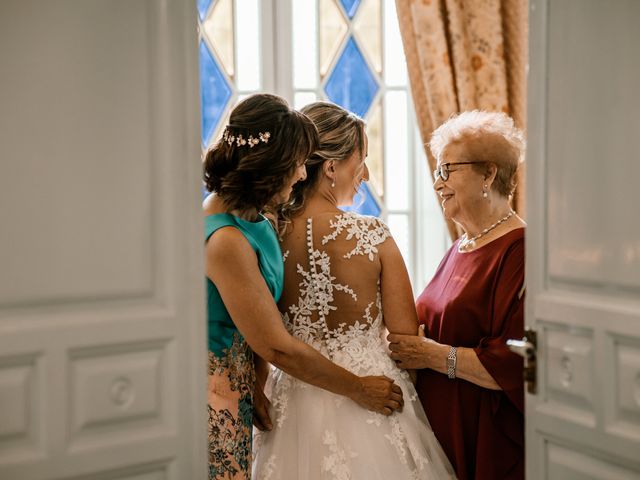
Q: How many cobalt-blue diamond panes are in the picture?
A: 5